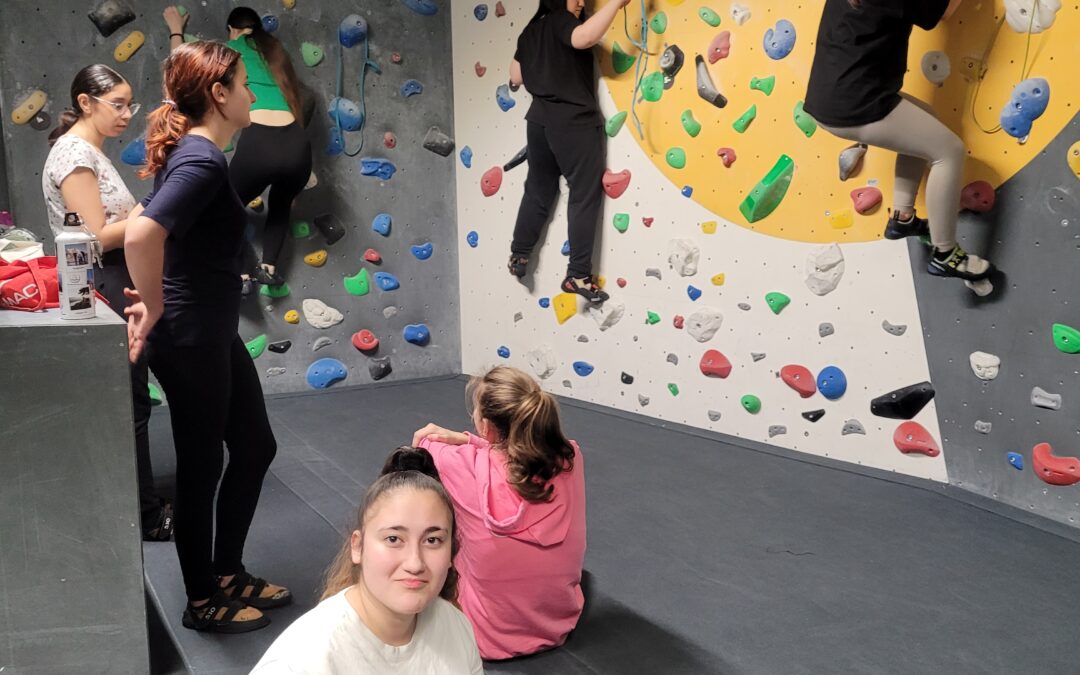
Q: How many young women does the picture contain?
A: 7